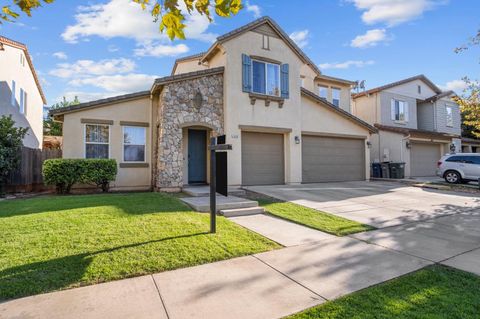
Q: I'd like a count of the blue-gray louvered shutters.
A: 2